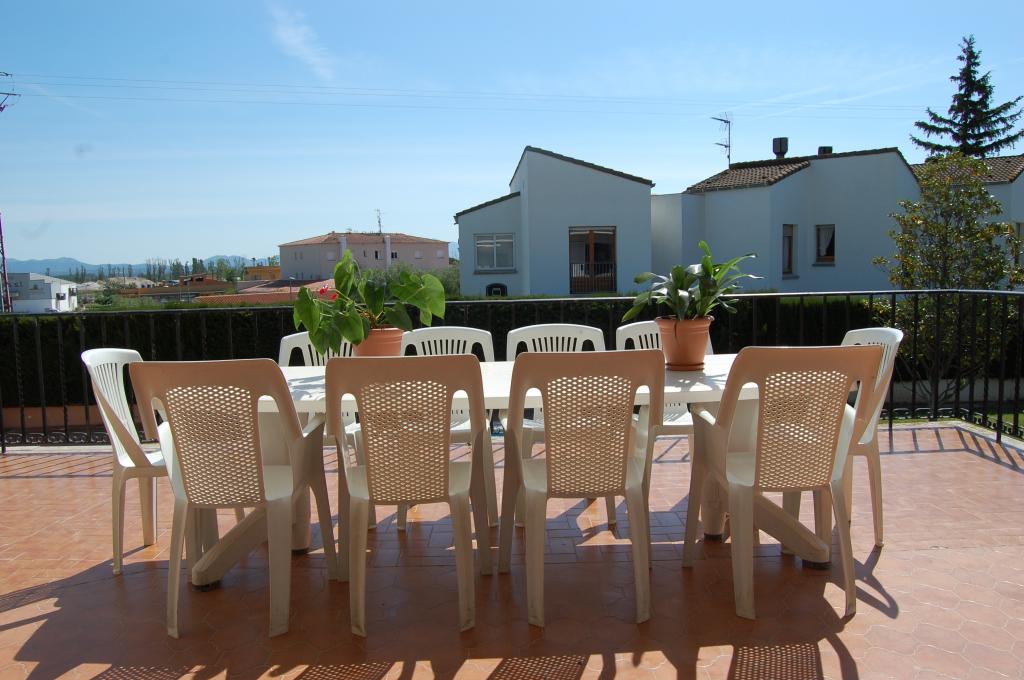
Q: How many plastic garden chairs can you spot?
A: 10